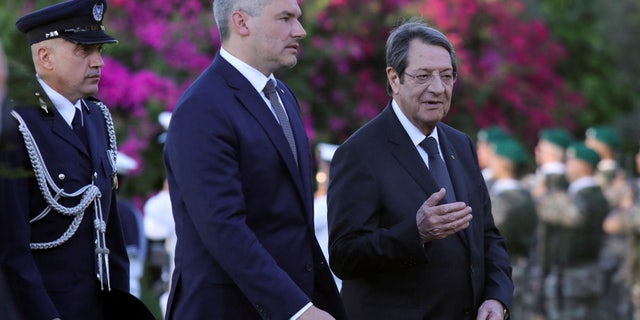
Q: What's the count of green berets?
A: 5